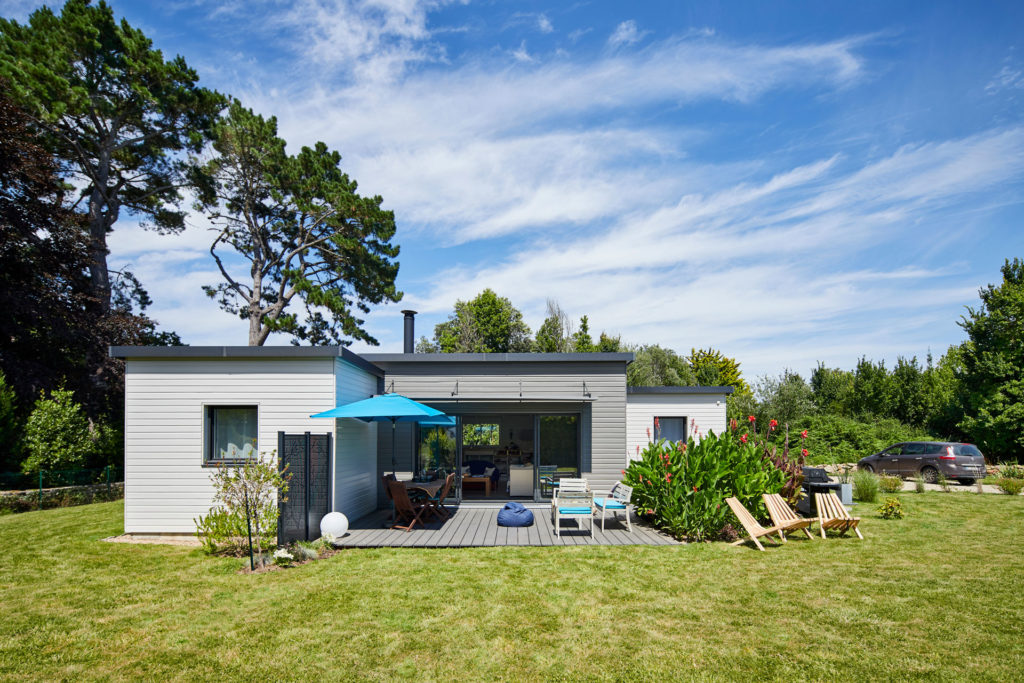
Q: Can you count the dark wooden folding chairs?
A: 3